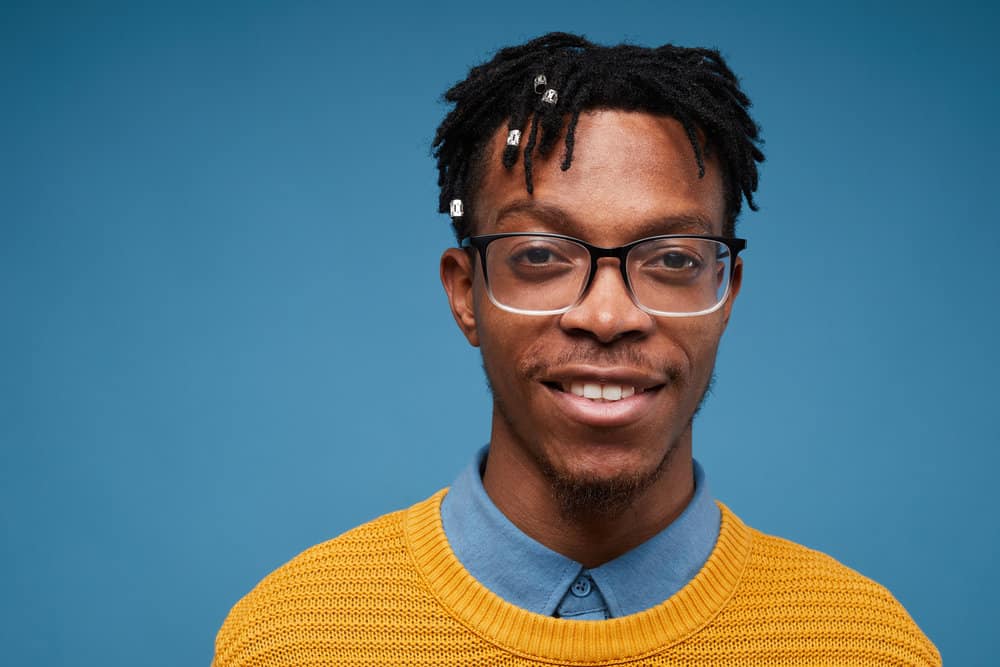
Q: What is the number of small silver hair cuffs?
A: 4